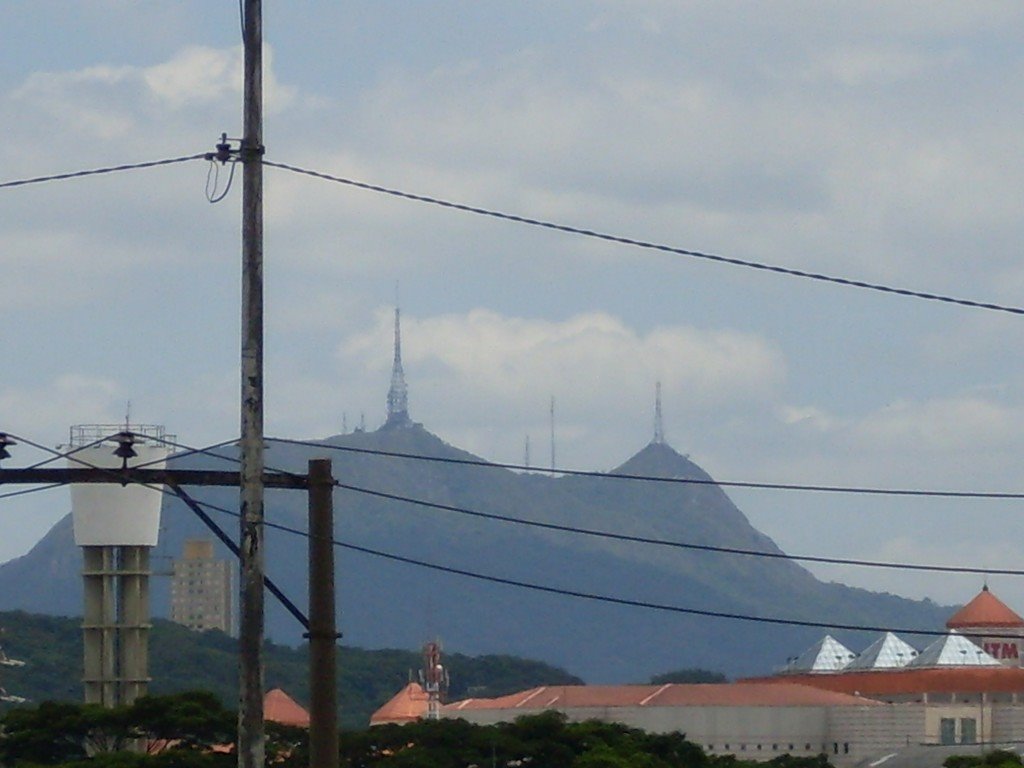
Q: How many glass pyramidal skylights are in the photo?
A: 3